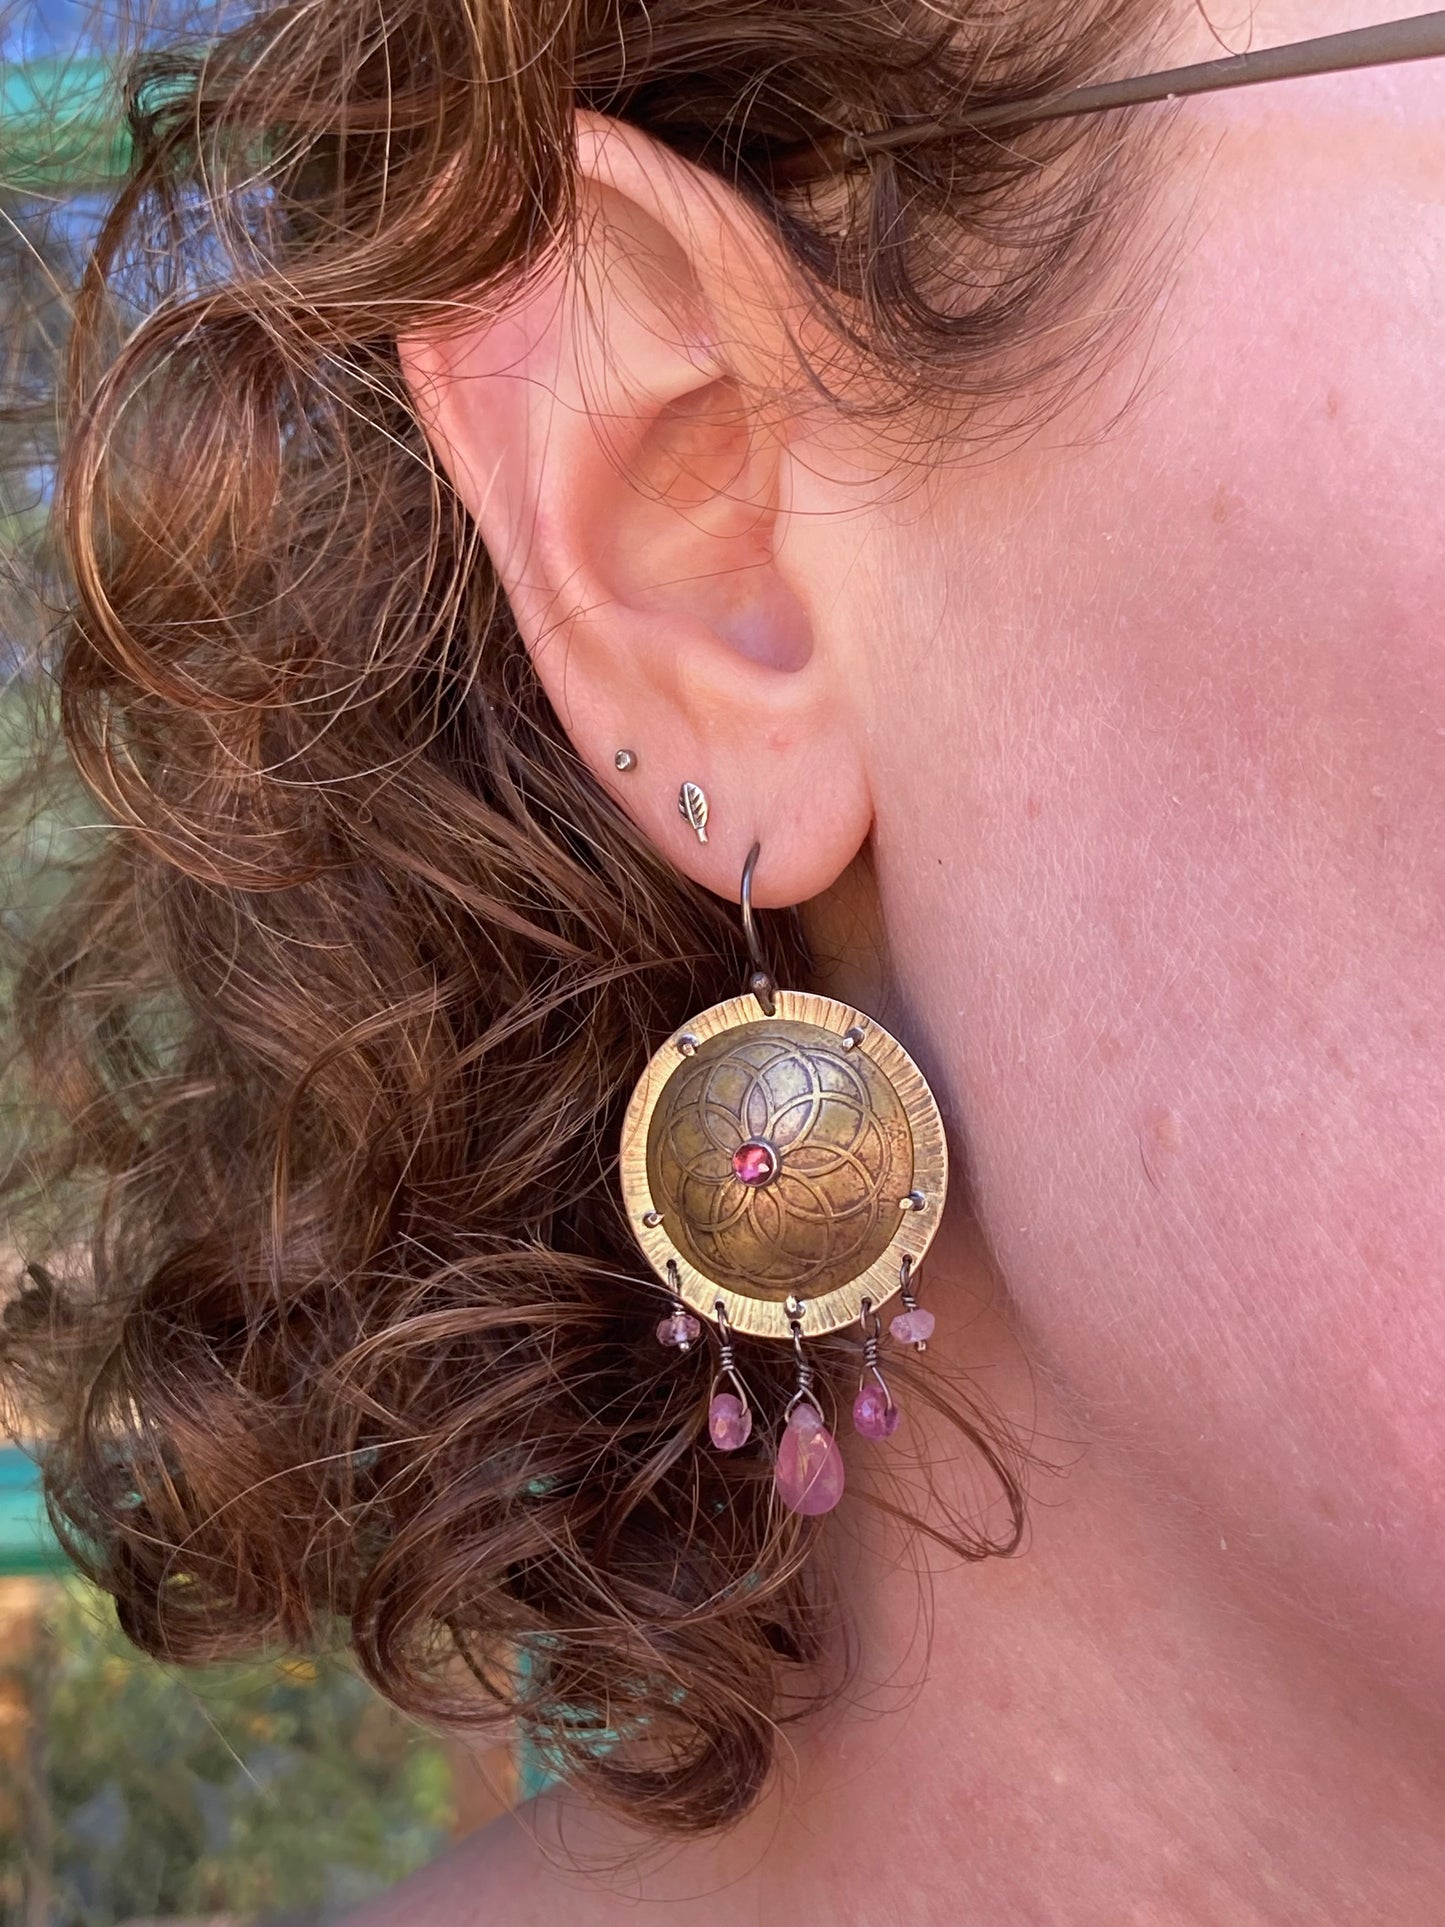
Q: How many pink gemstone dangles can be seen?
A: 5